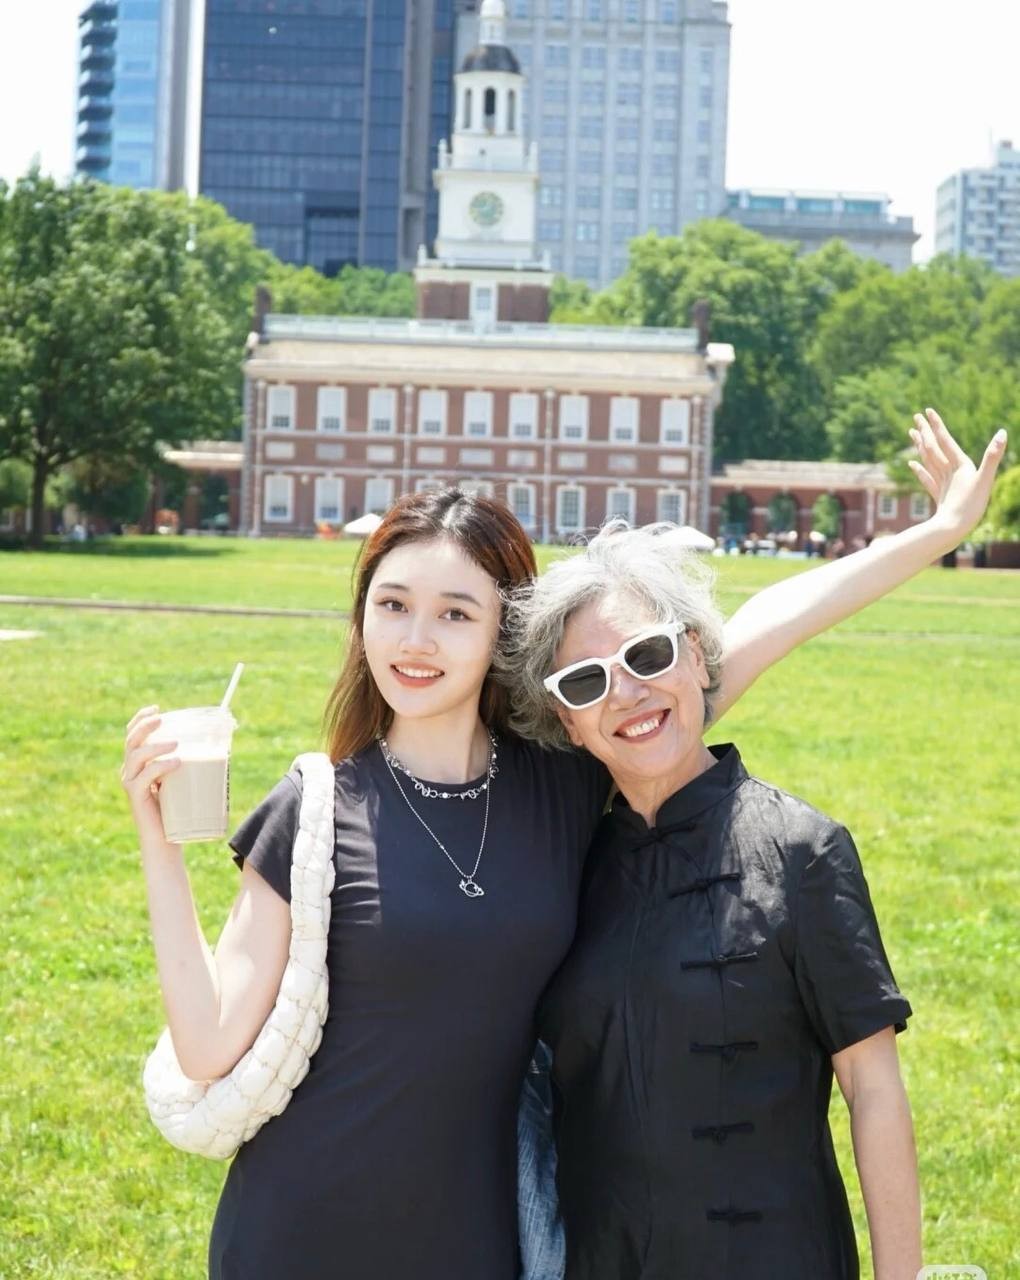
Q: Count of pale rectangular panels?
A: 9